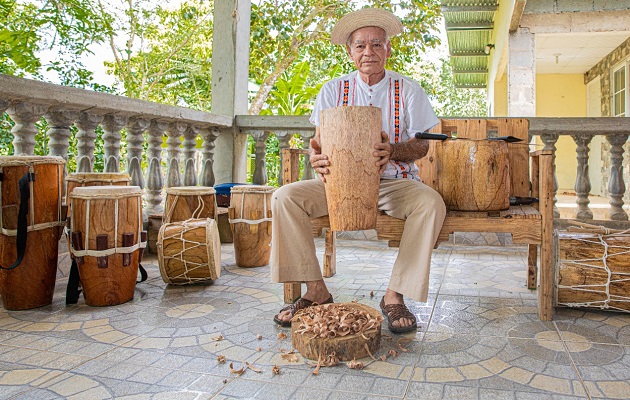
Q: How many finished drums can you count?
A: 7